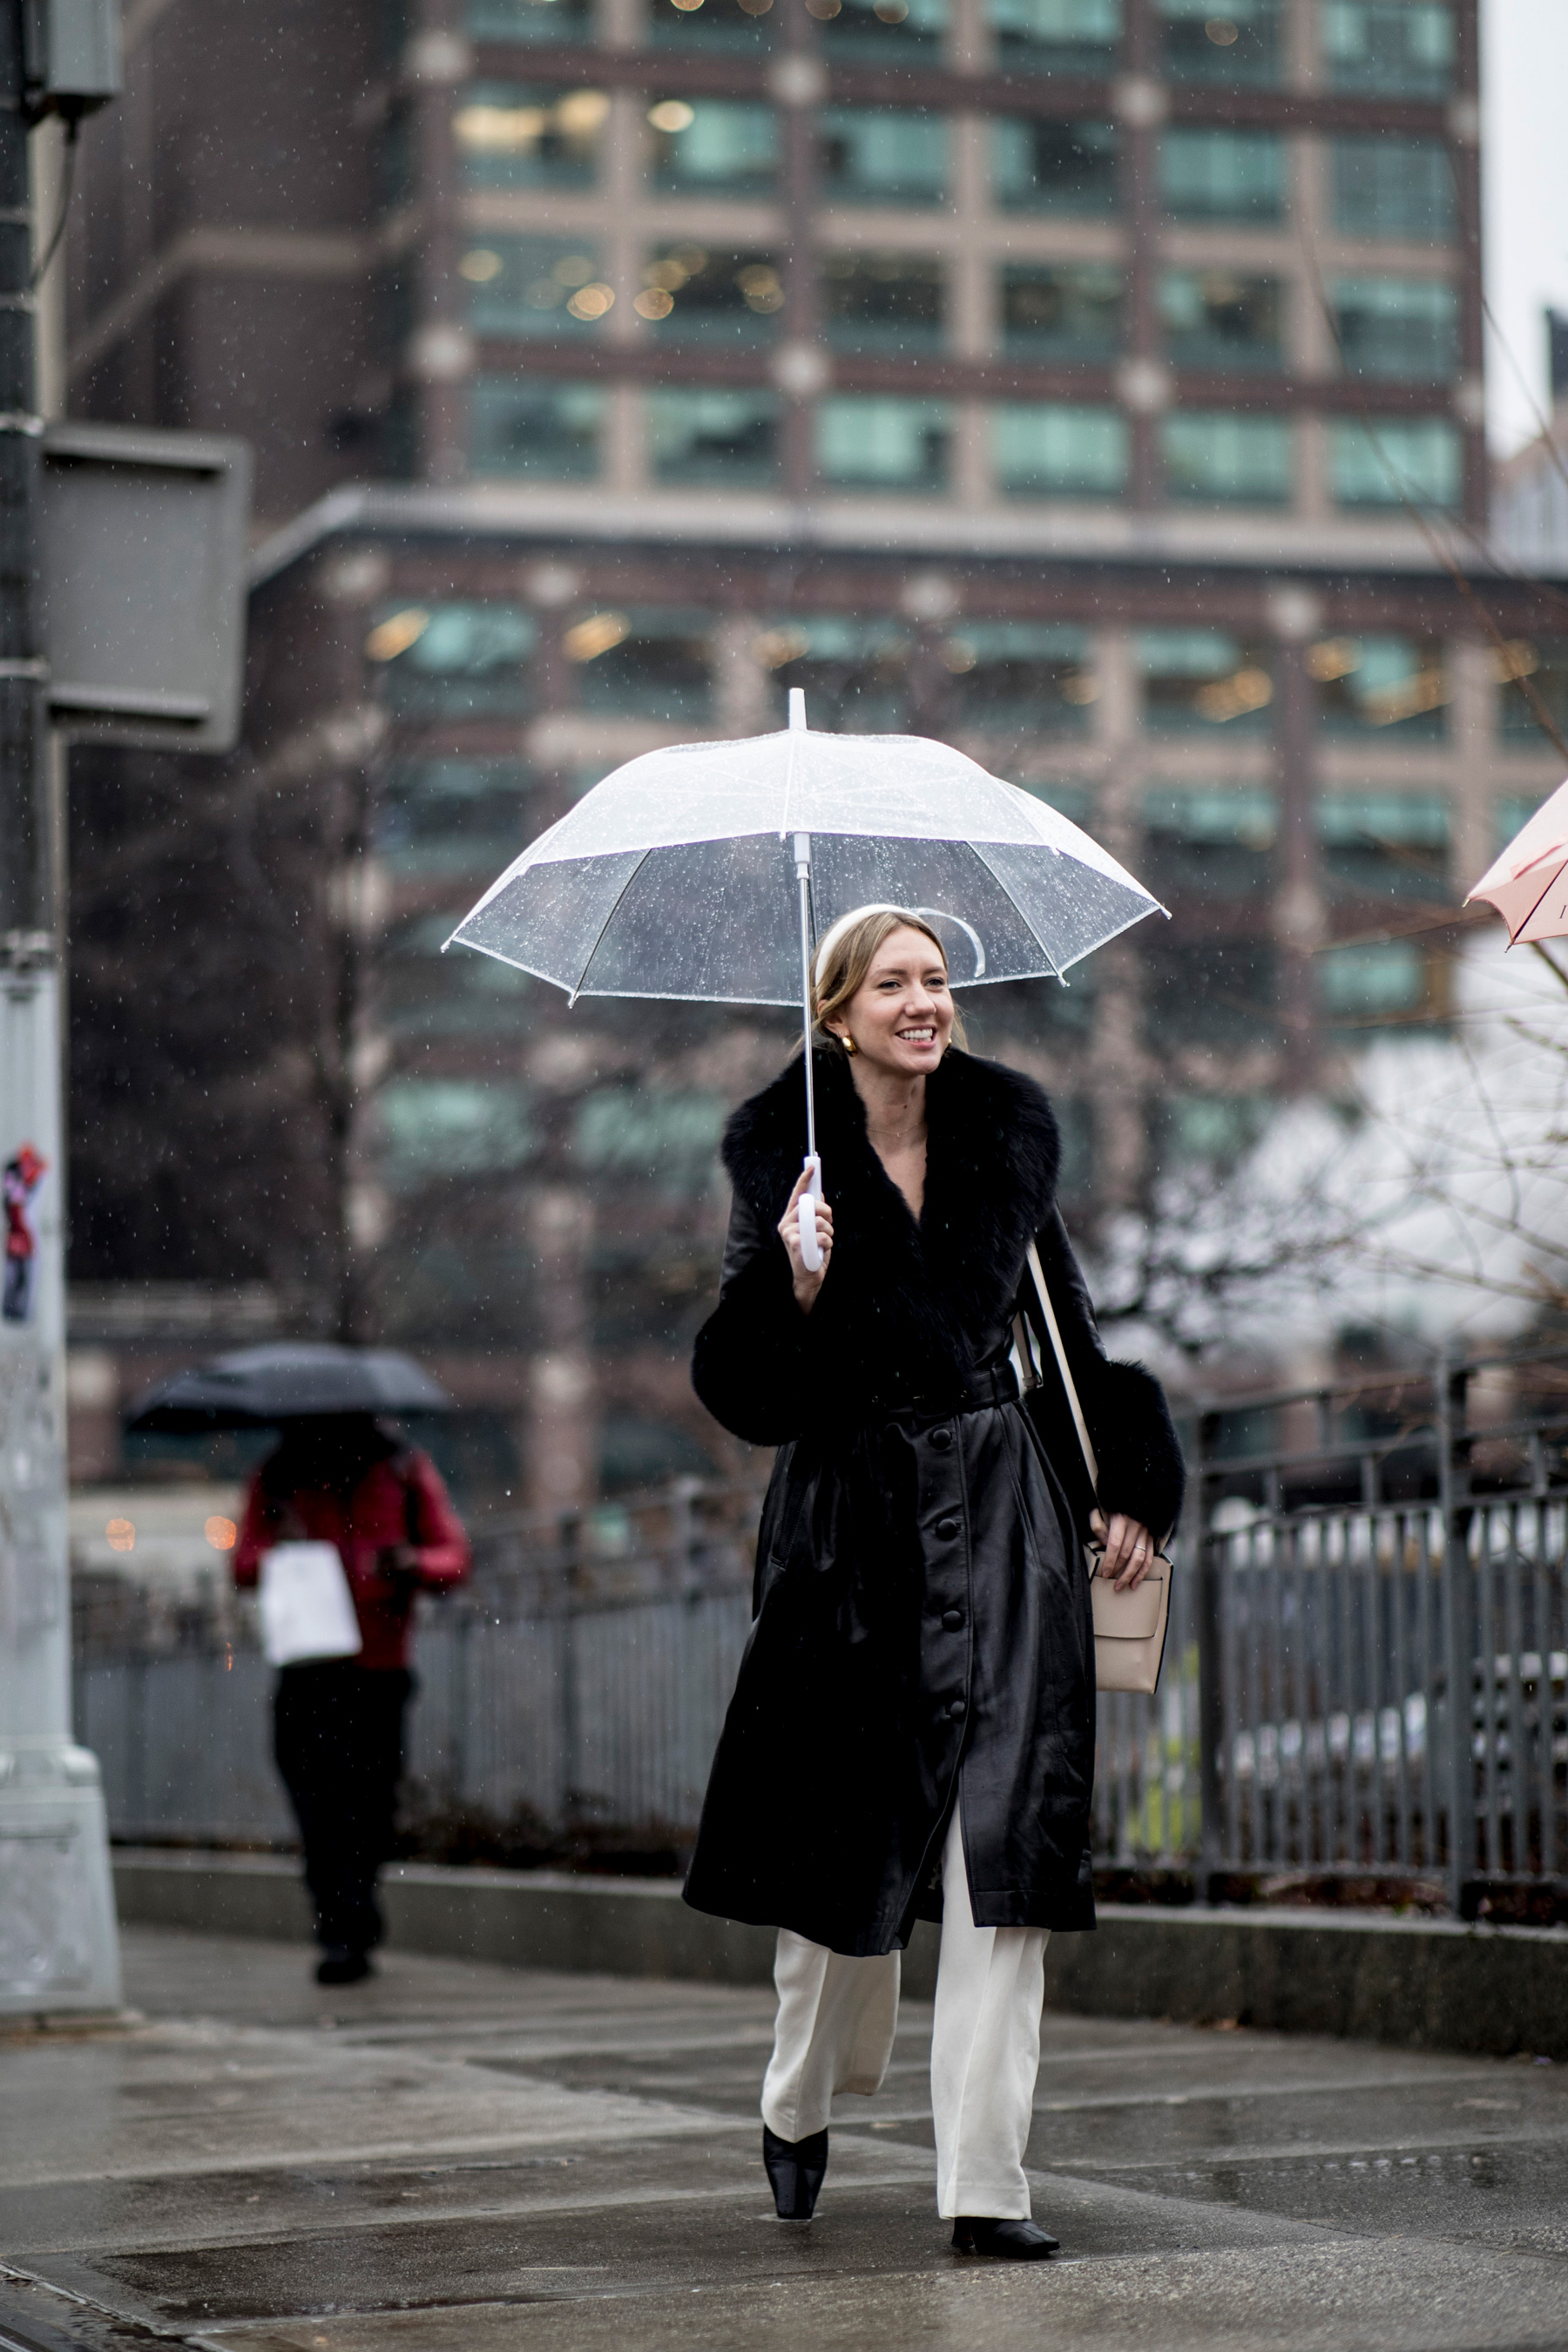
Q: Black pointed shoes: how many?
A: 2